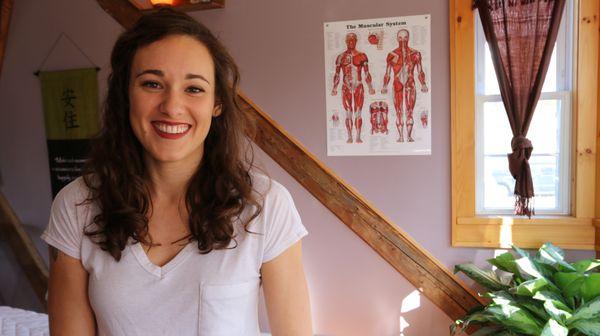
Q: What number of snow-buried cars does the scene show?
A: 0